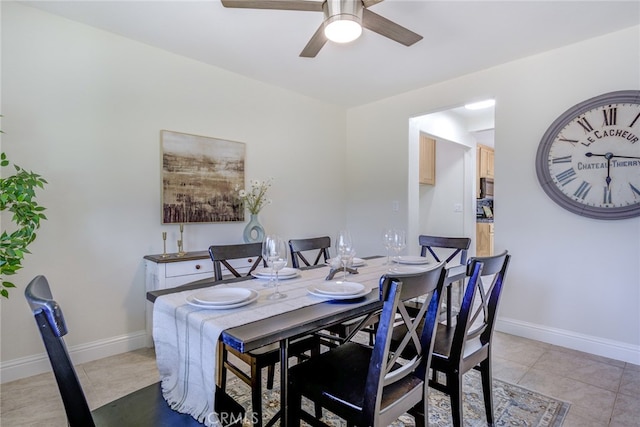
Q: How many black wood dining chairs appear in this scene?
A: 6